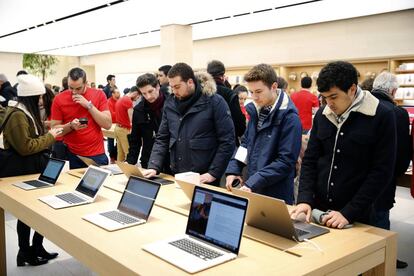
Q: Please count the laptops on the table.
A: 8